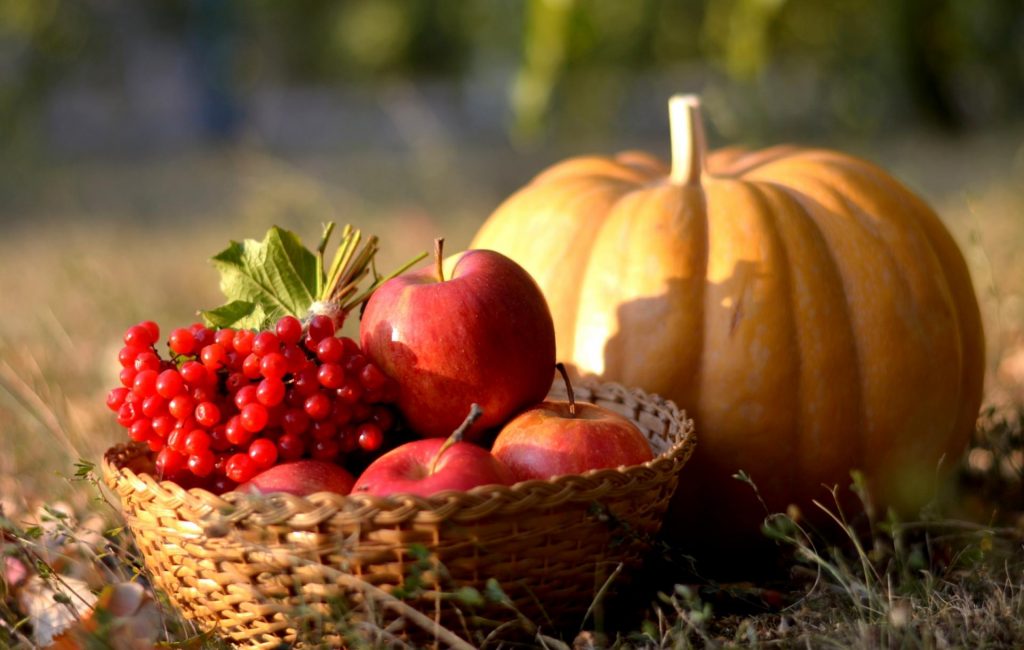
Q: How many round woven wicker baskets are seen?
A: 1